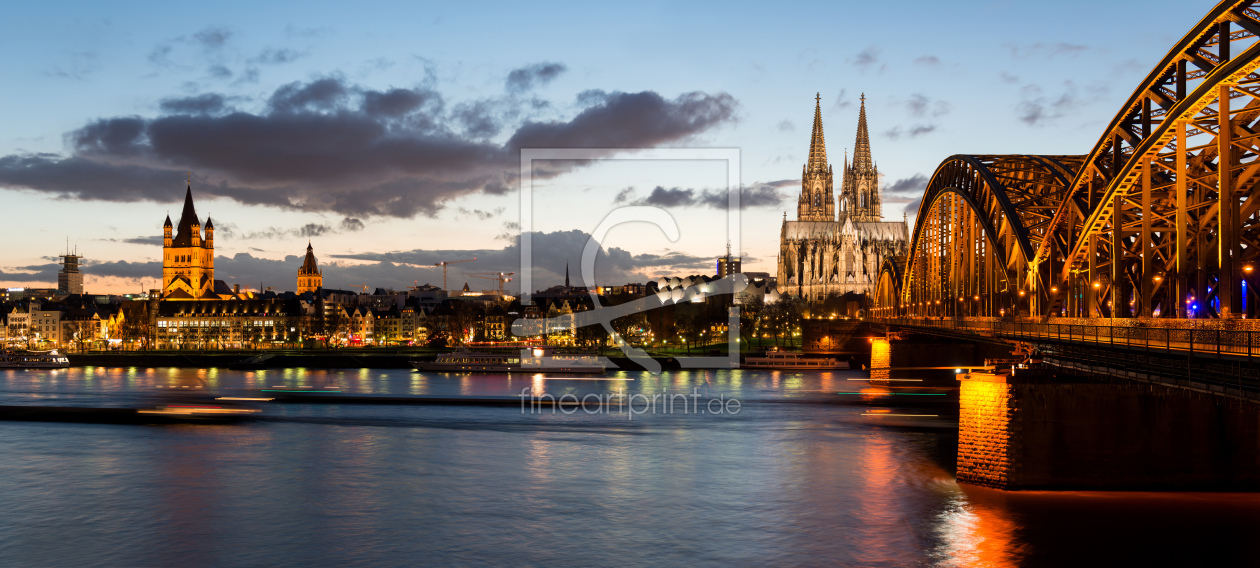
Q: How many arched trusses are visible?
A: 3